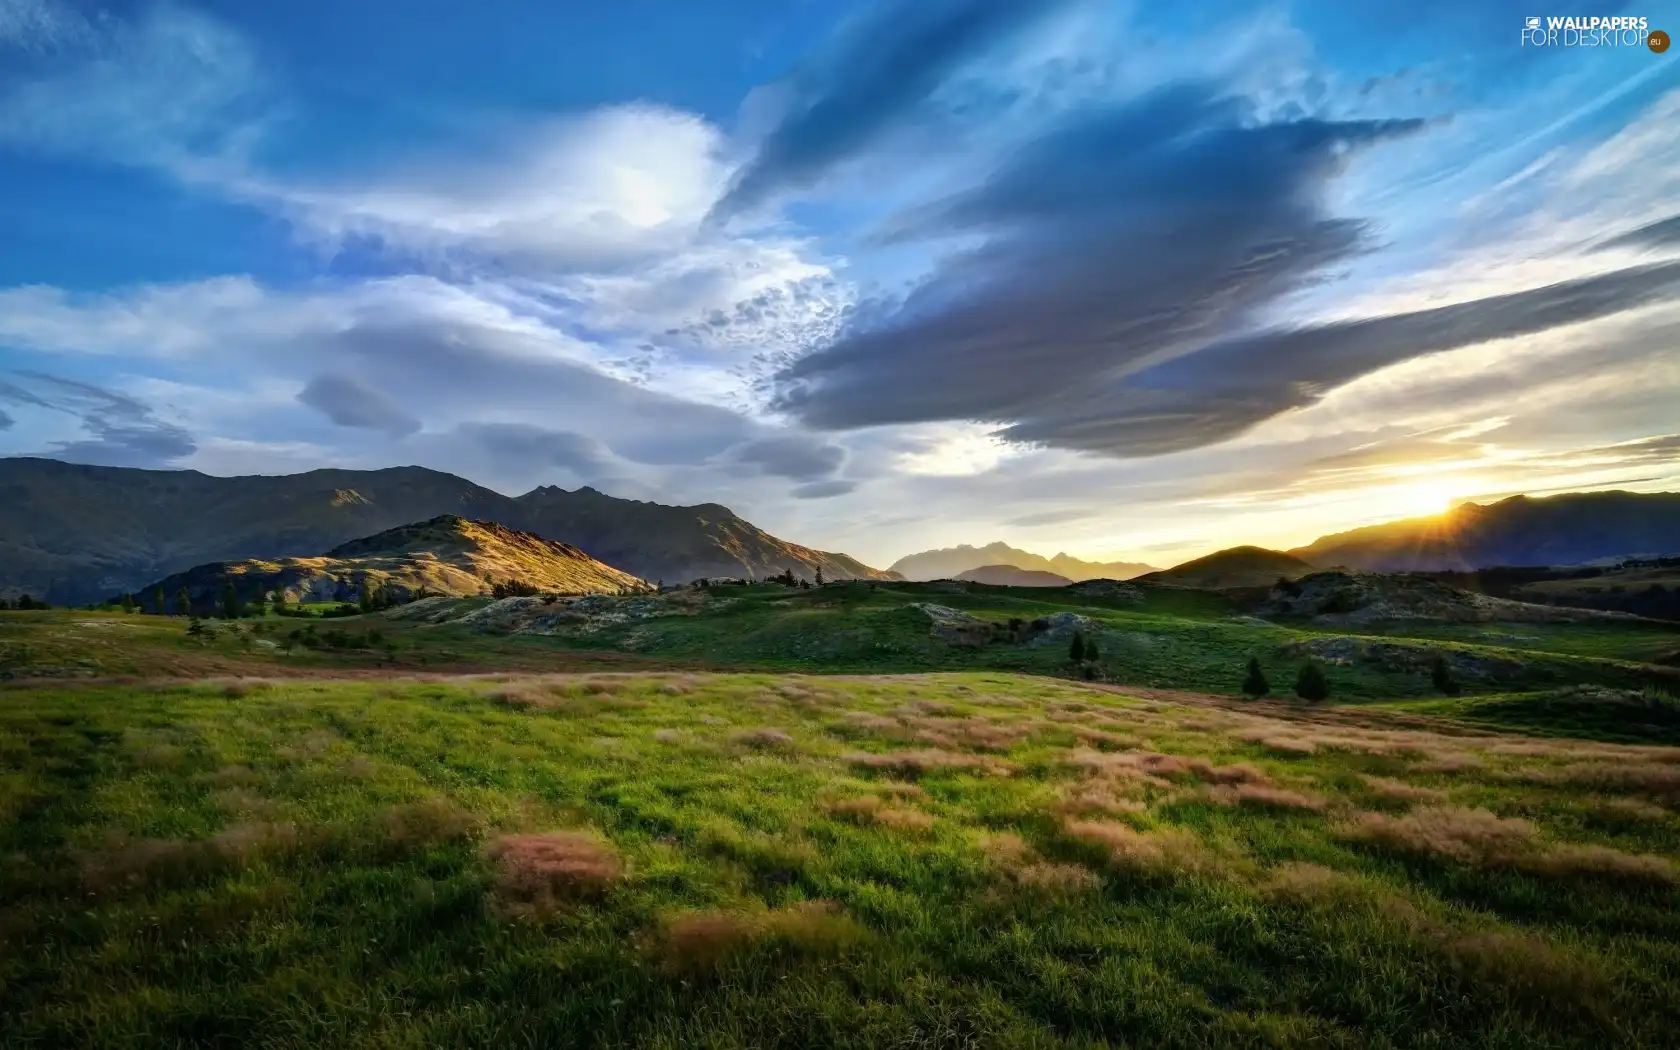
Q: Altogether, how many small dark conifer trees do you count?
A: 5